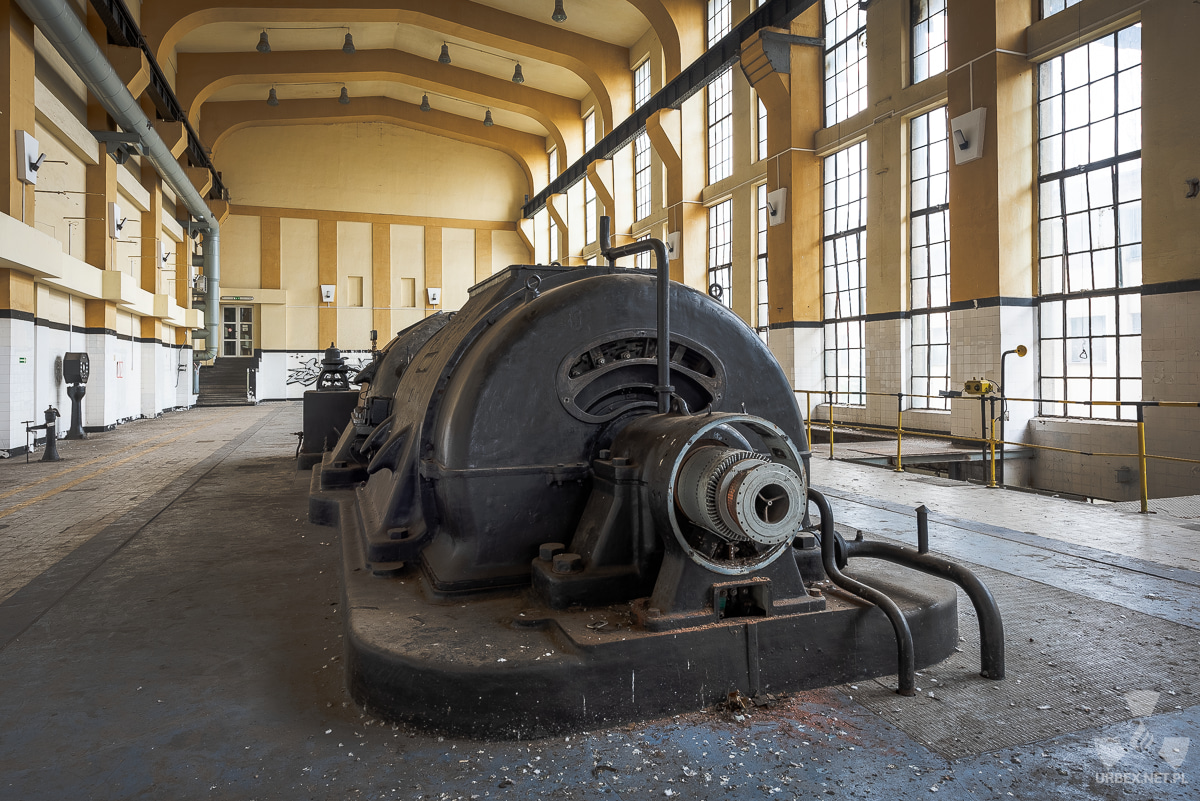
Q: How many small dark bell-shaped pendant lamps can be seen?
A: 9